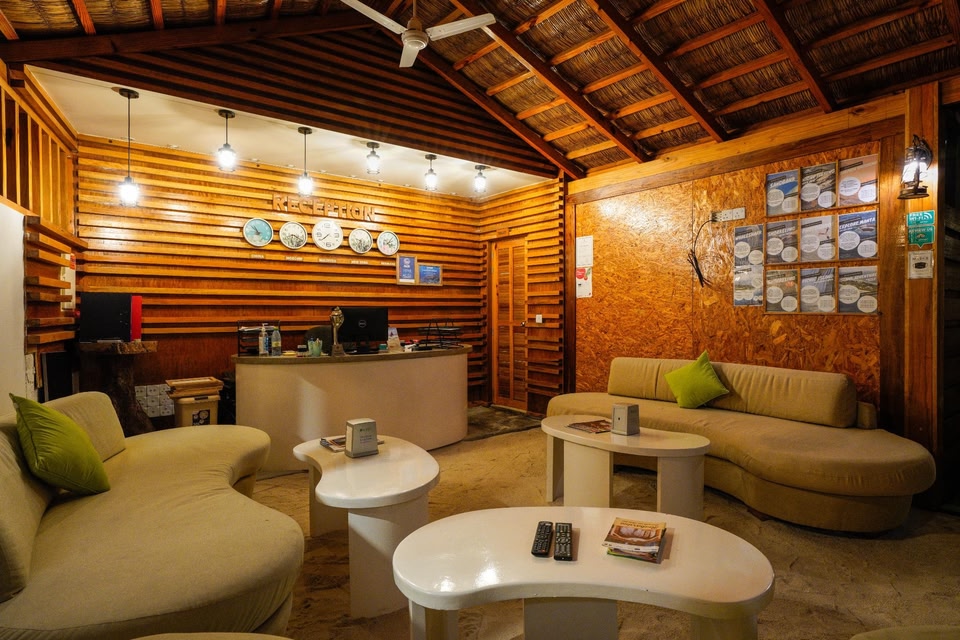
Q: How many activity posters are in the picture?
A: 11